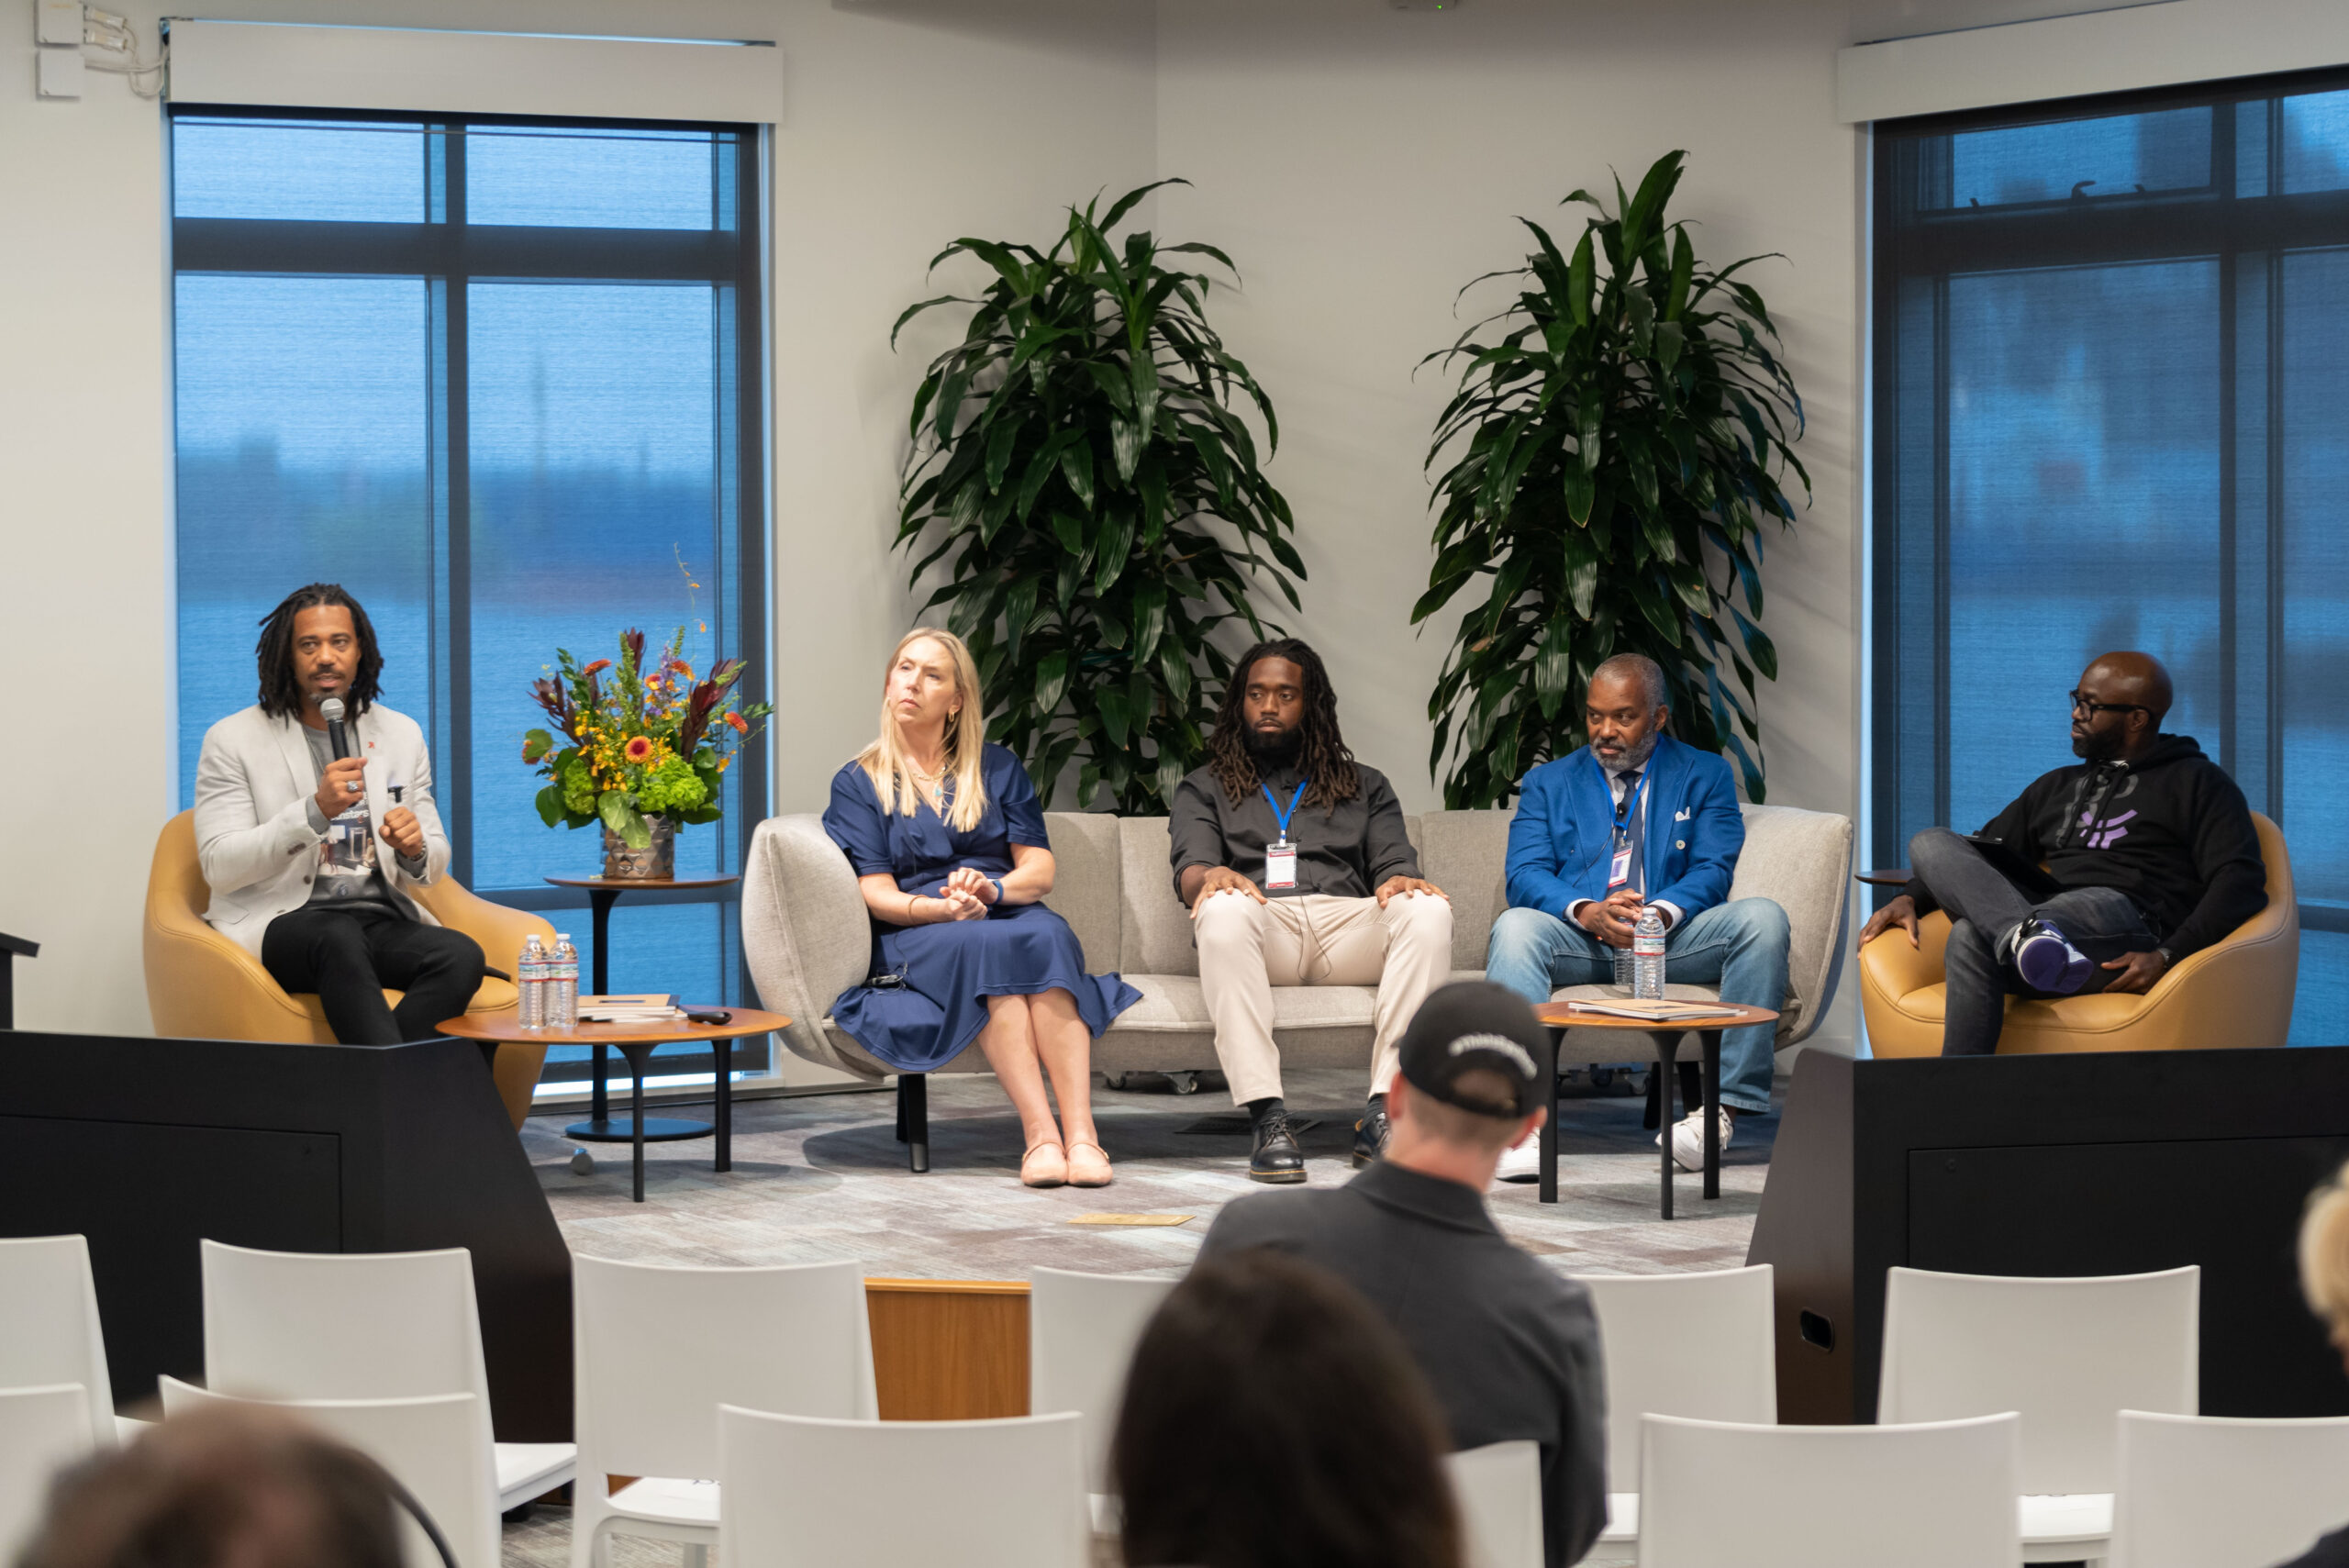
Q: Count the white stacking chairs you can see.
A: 12